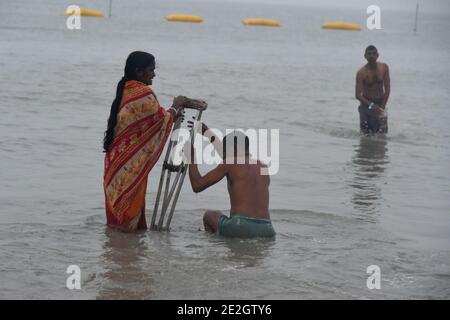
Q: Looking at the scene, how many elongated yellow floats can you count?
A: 4